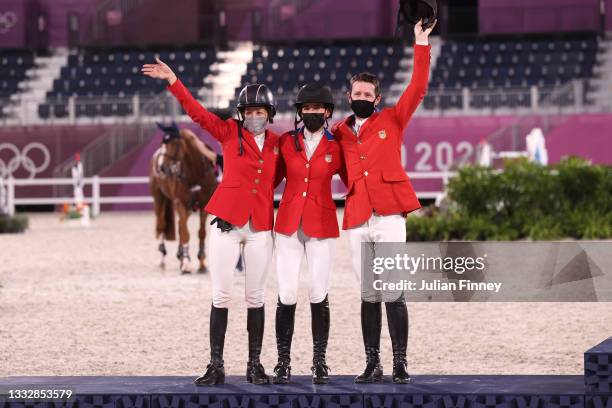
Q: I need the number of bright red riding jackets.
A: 3